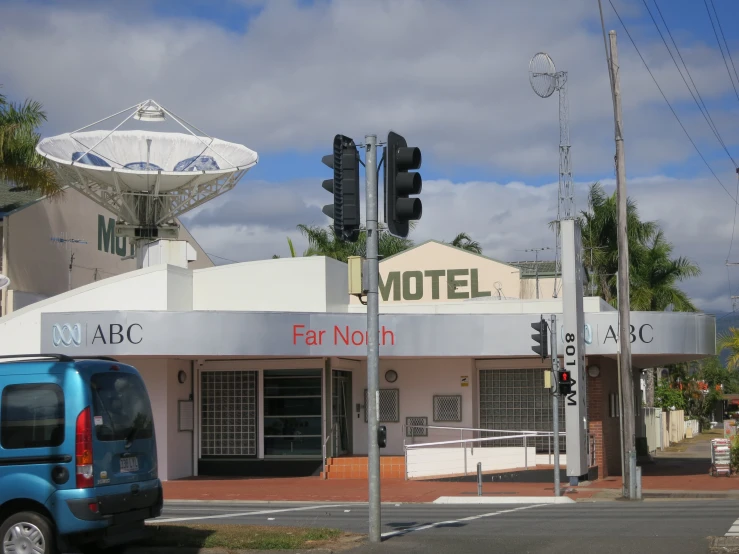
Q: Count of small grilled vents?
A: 3